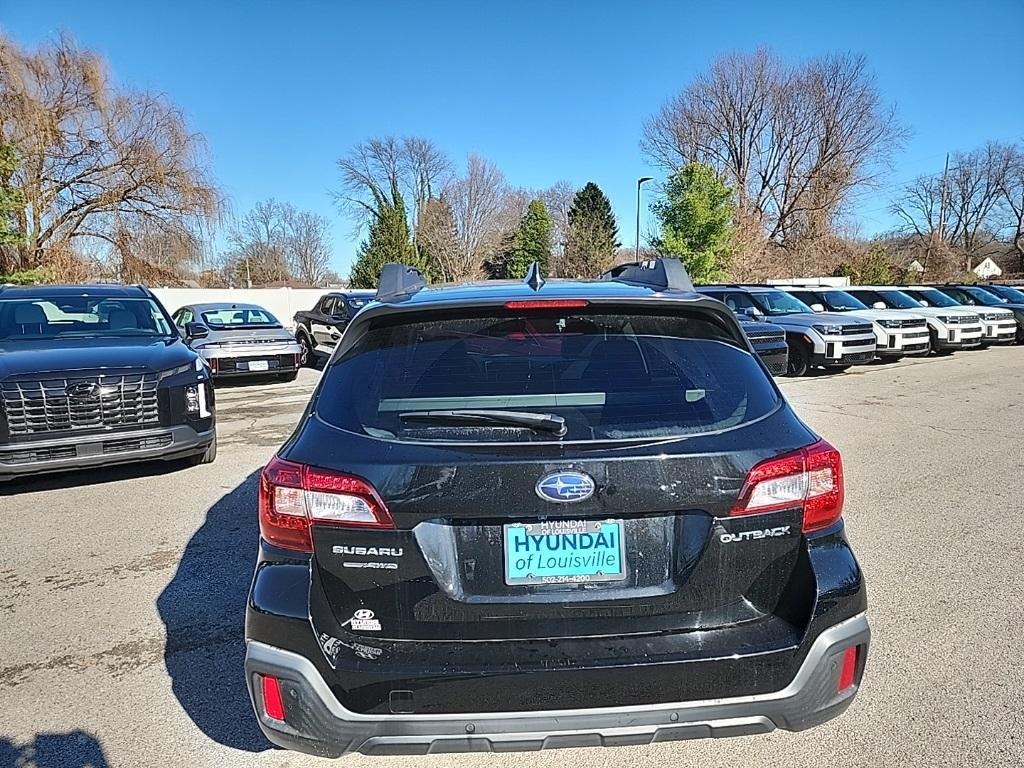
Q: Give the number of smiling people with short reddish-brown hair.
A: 0